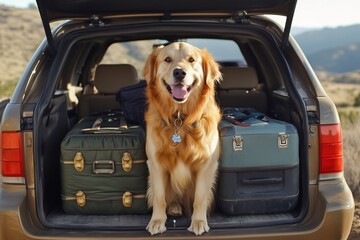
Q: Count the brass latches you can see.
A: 4